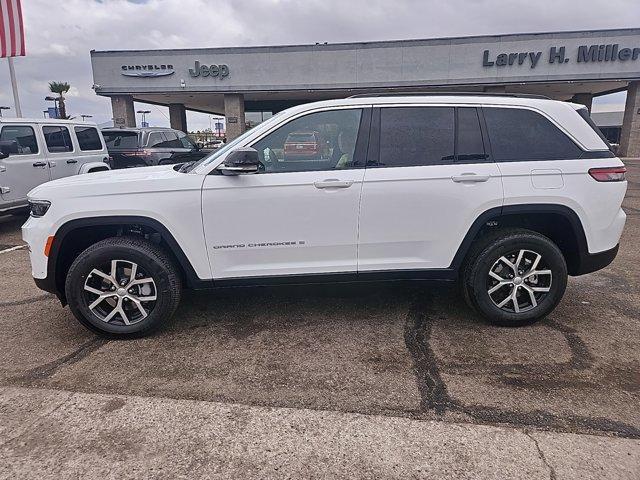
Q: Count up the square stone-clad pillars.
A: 5